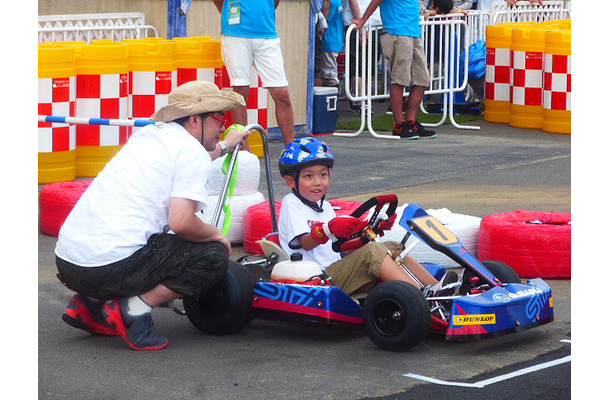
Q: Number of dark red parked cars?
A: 0